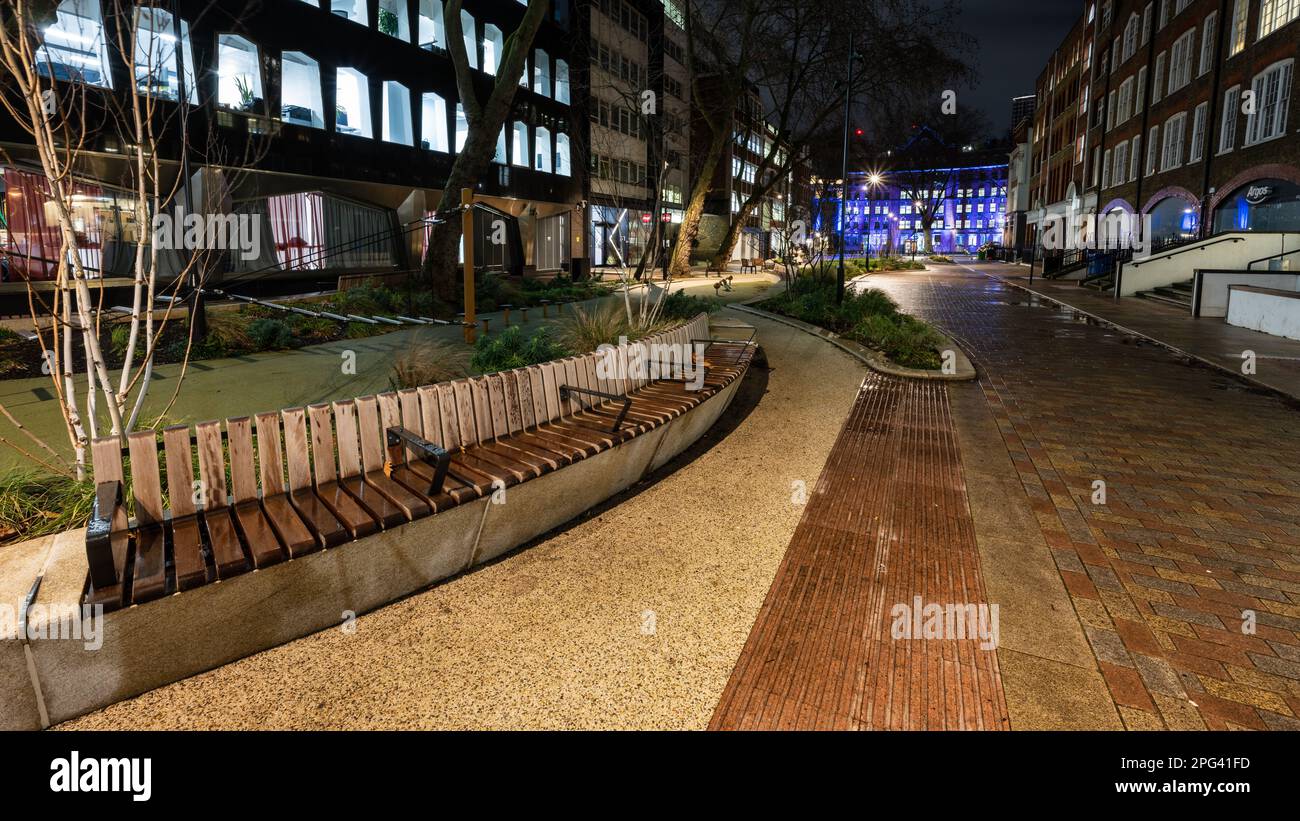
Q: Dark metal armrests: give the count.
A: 6